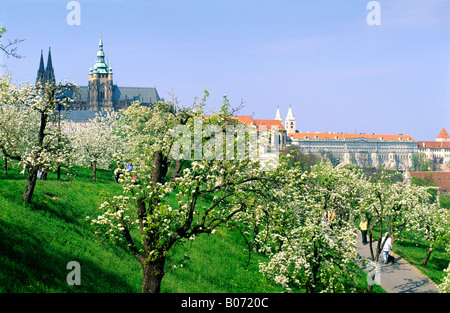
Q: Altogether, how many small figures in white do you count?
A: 1